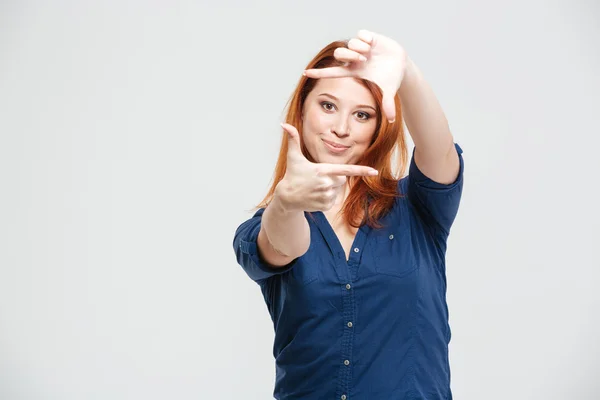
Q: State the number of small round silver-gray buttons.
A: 6